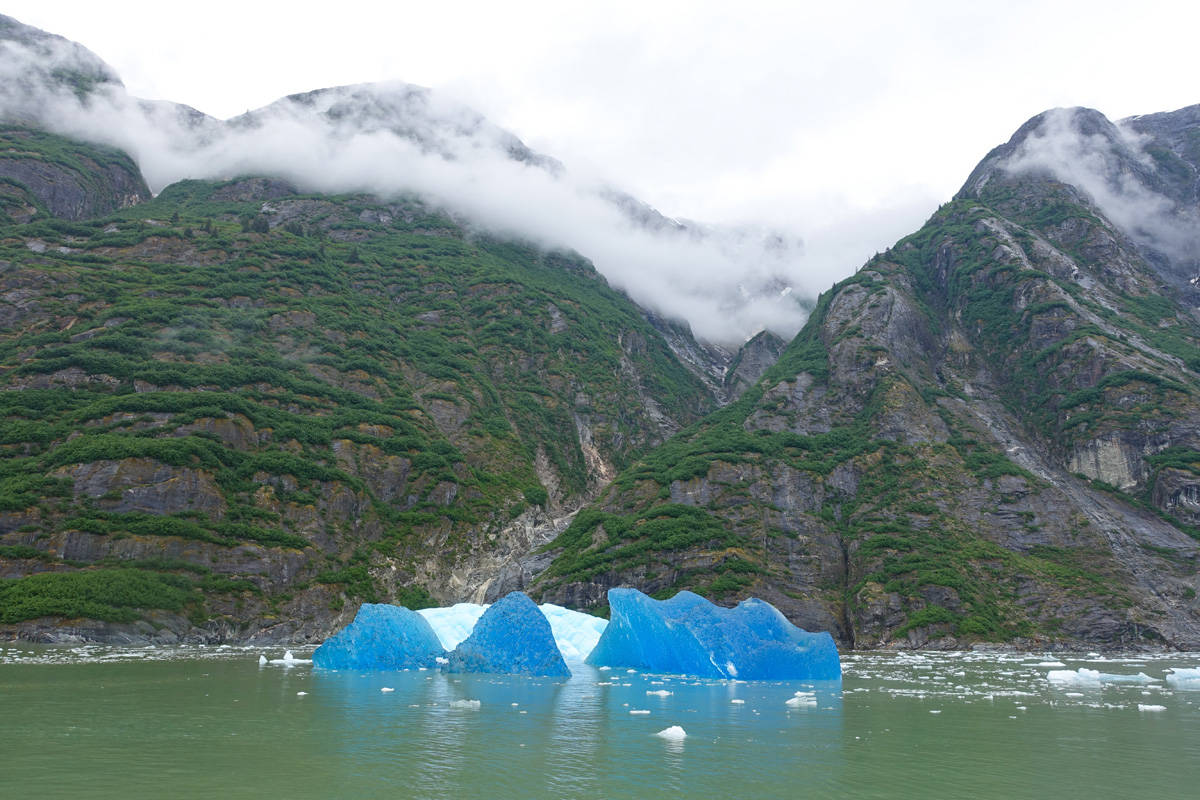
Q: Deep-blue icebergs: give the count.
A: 3